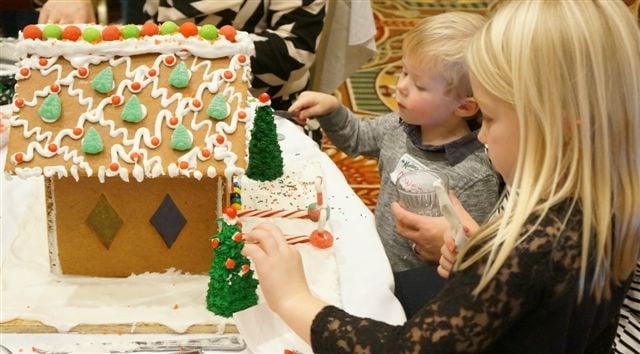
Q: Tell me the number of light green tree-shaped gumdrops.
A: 7